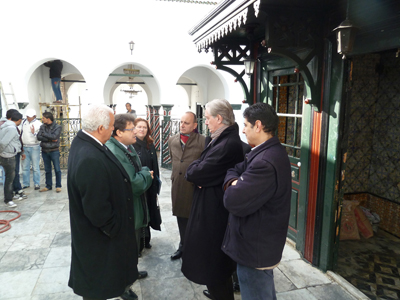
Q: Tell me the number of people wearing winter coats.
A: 6